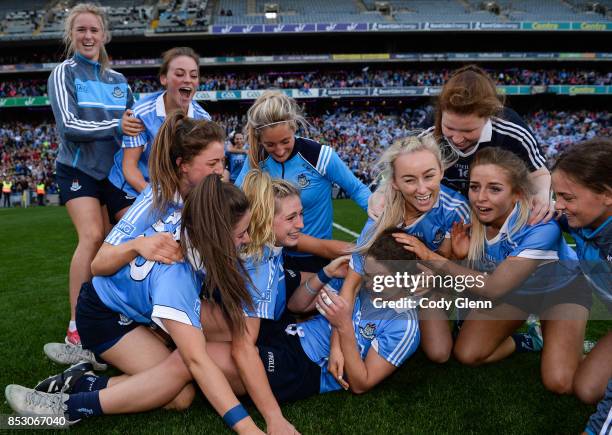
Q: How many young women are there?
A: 11